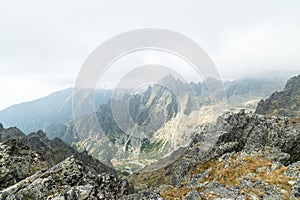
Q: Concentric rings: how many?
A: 2